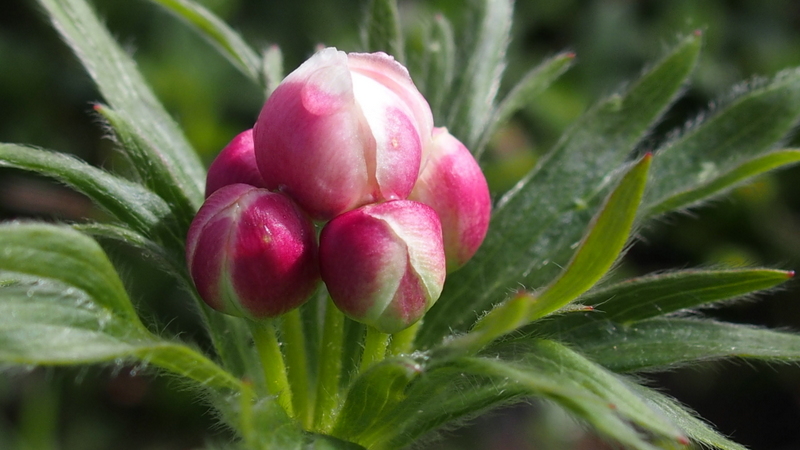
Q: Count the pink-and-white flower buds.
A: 5